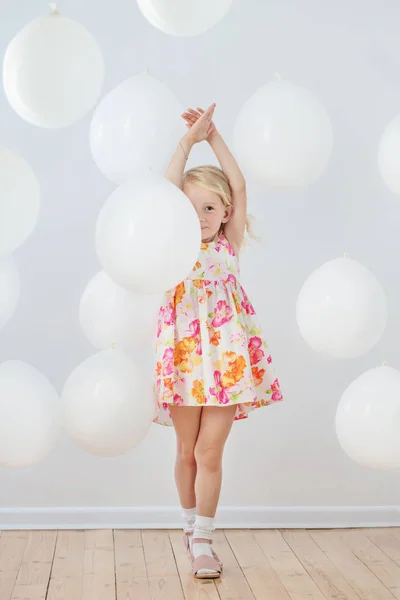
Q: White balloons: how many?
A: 13